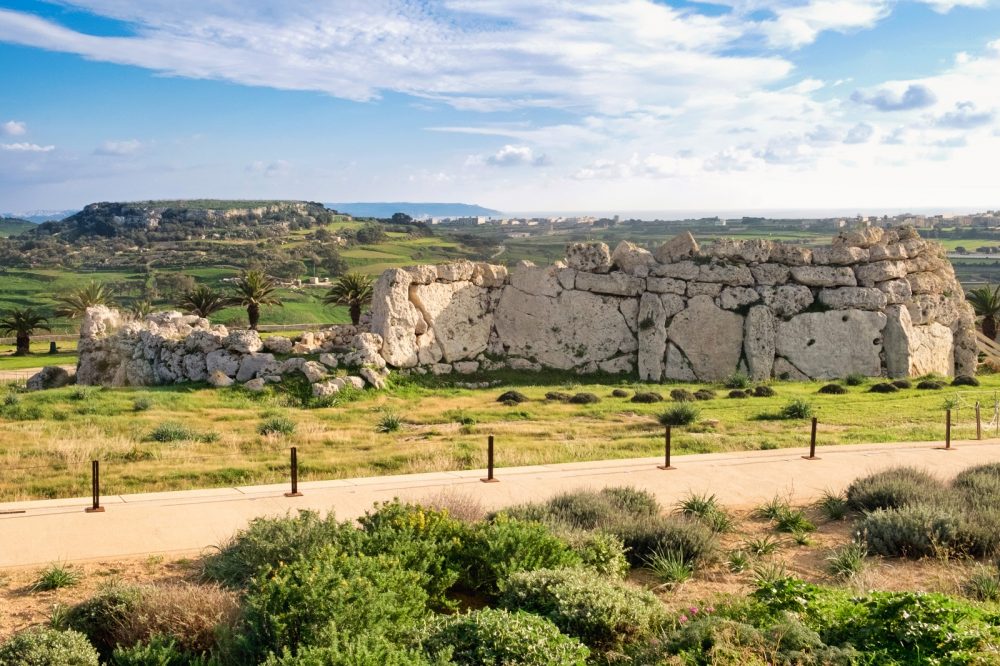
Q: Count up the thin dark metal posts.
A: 7